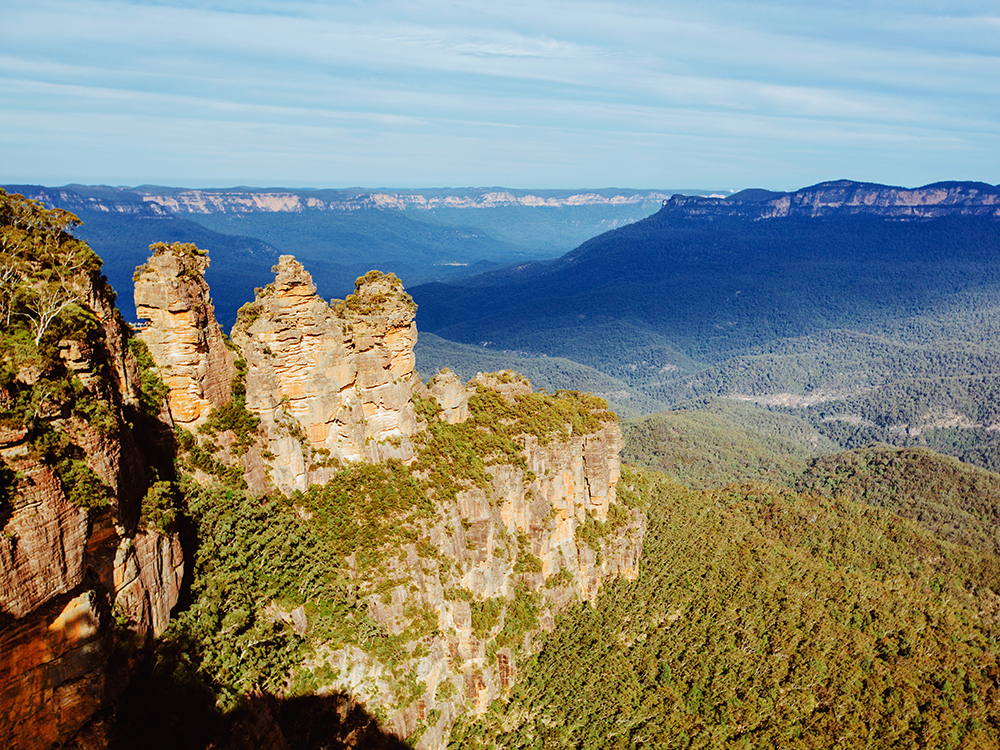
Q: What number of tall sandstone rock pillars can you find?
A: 3